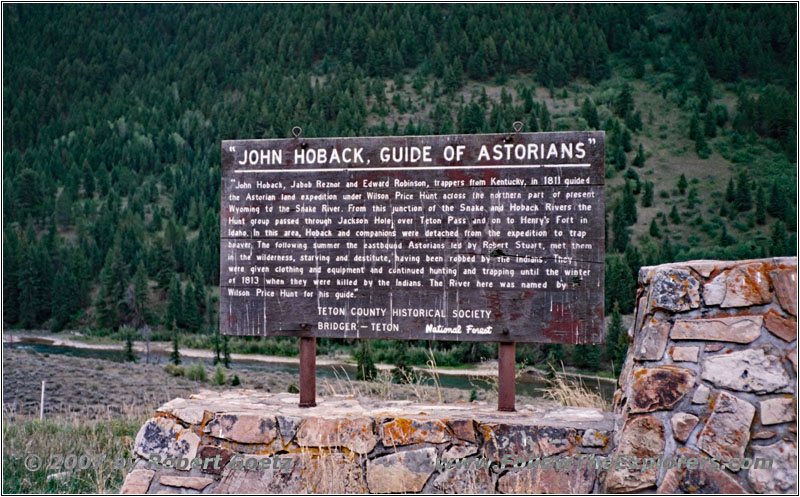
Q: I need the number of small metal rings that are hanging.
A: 2